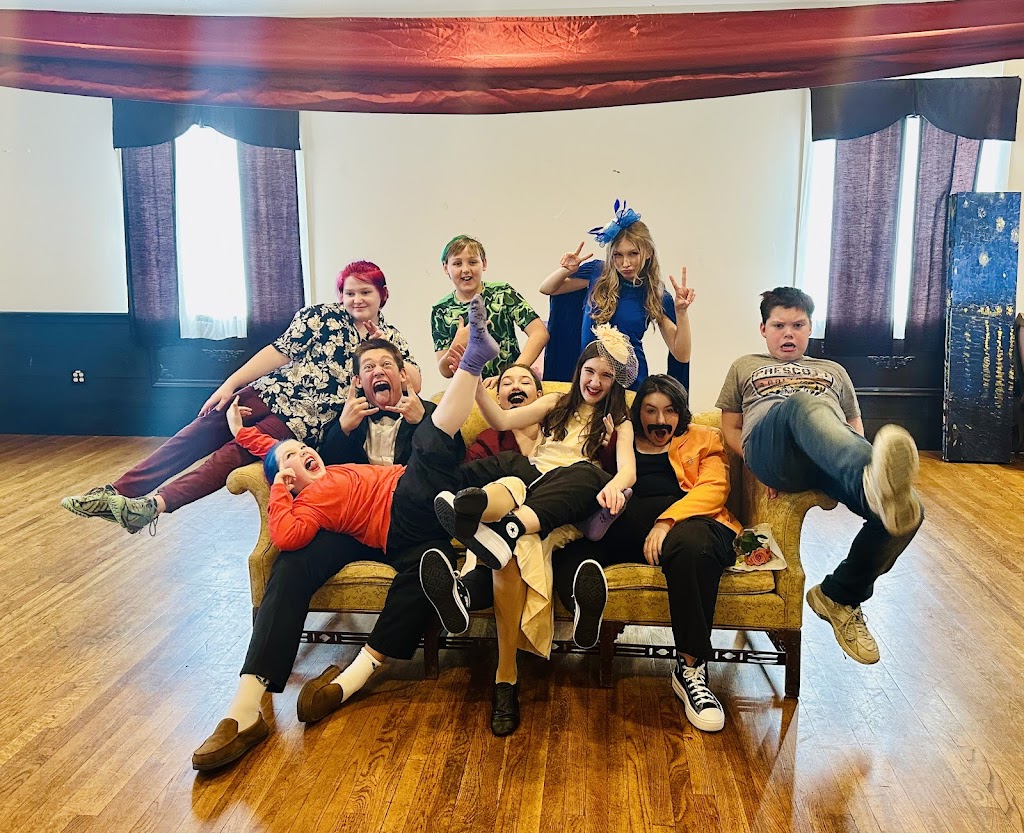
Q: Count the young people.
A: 9